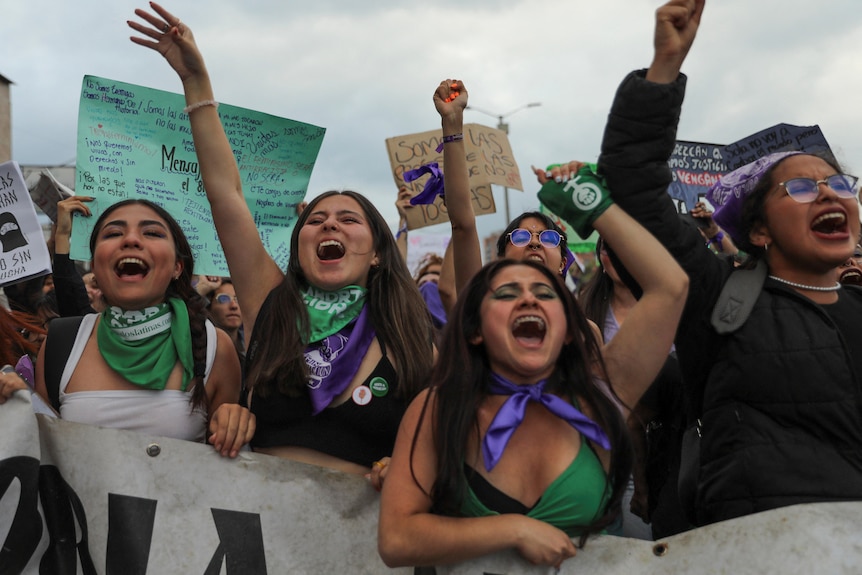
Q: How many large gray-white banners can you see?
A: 1